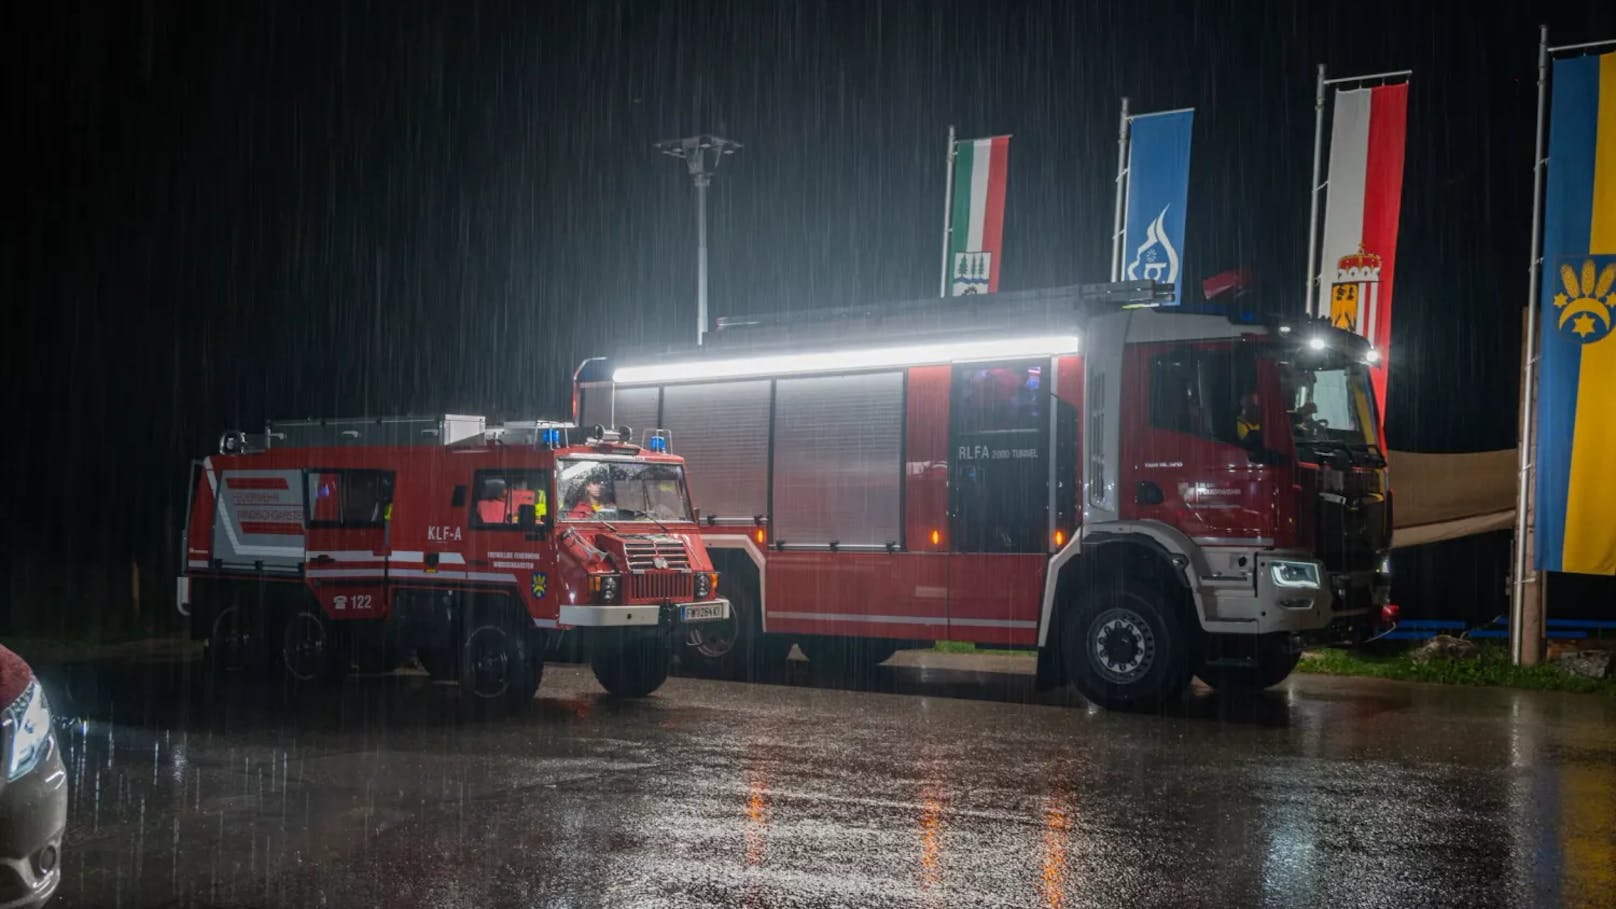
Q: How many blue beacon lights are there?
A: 2